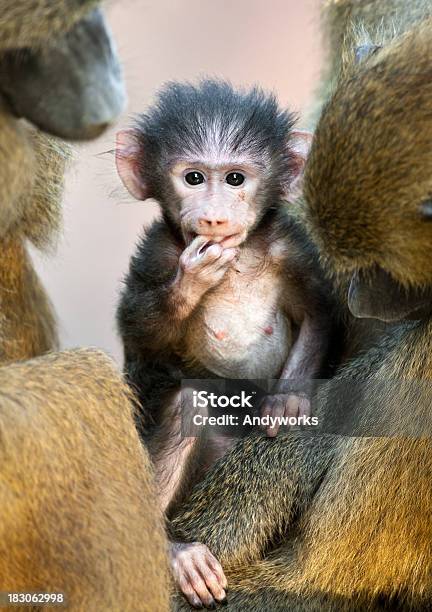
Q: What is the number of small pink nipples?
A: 2